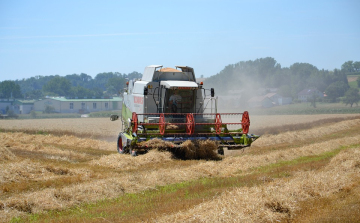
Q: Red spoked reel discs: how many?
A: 5